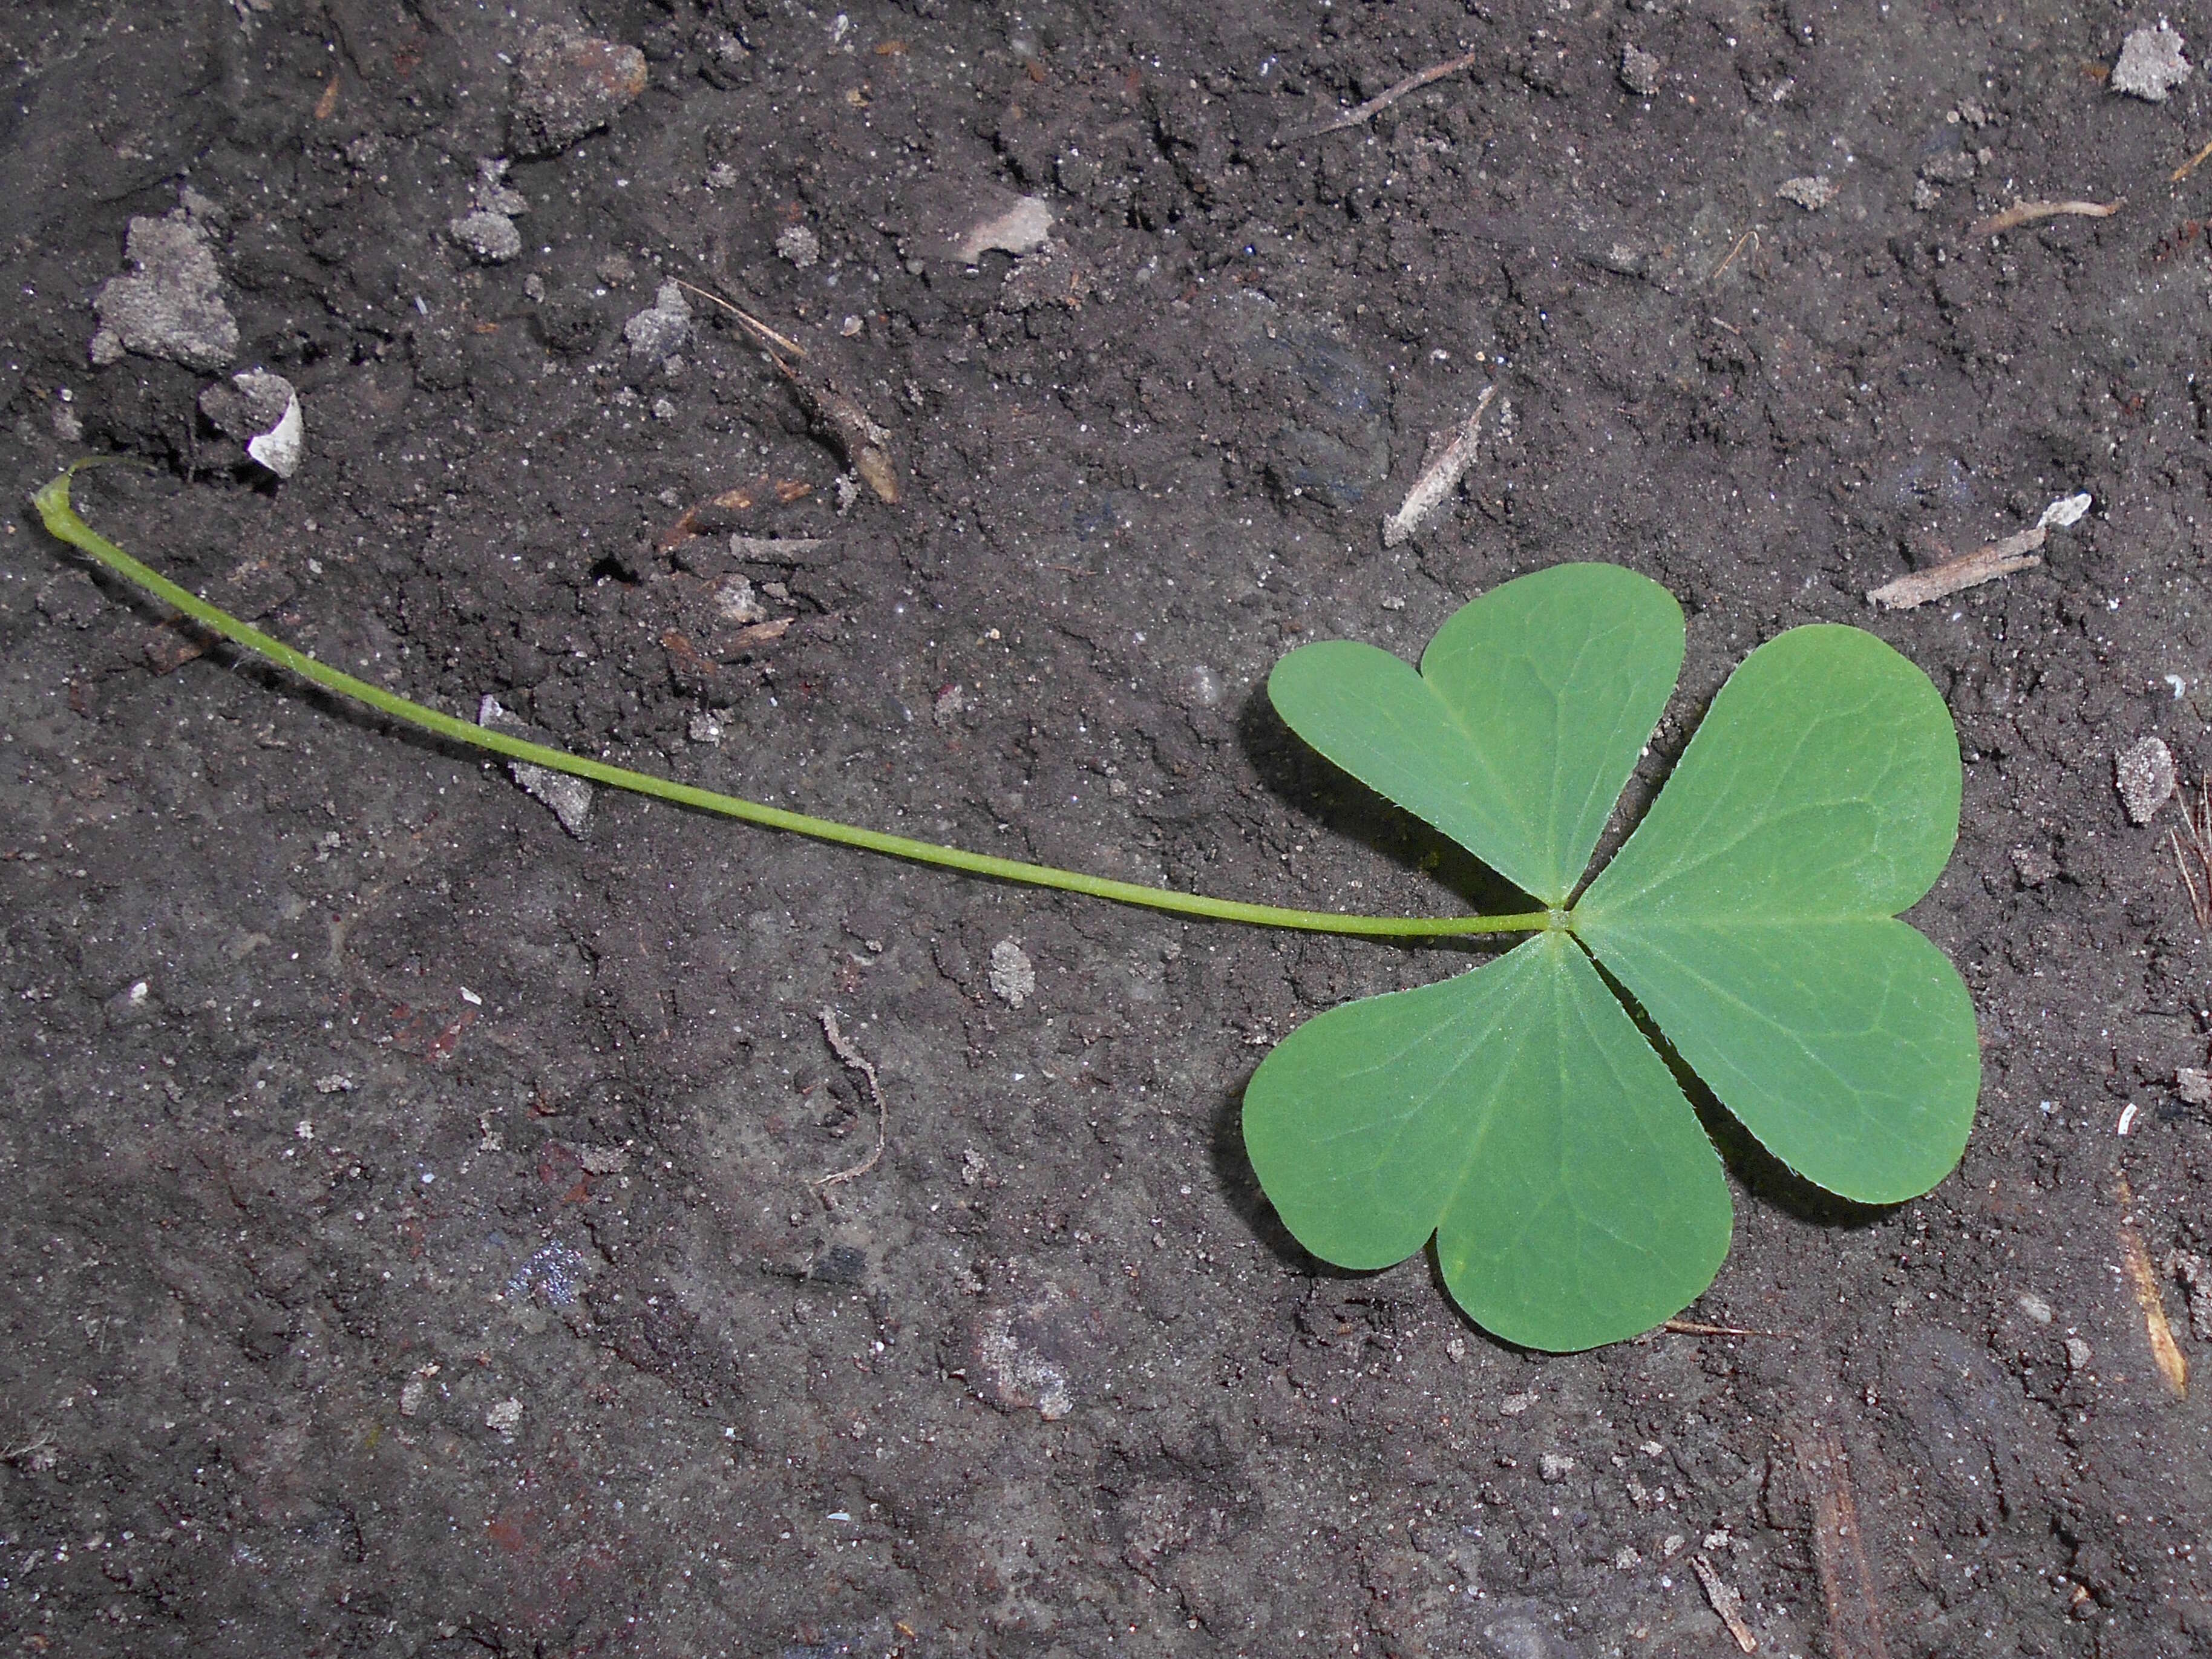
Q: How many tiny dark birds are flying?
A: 0